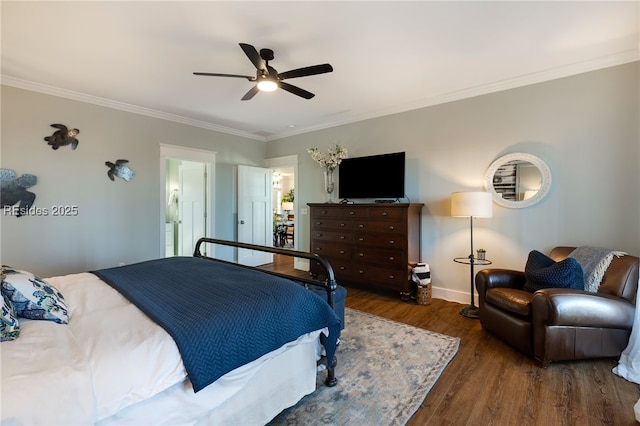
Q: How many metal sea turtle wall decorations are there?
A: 3